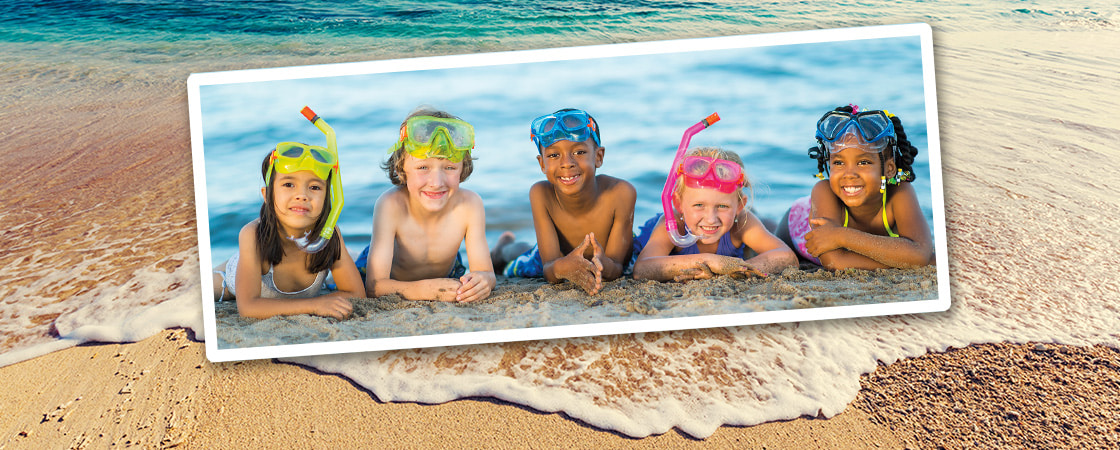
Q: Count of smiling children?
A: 5